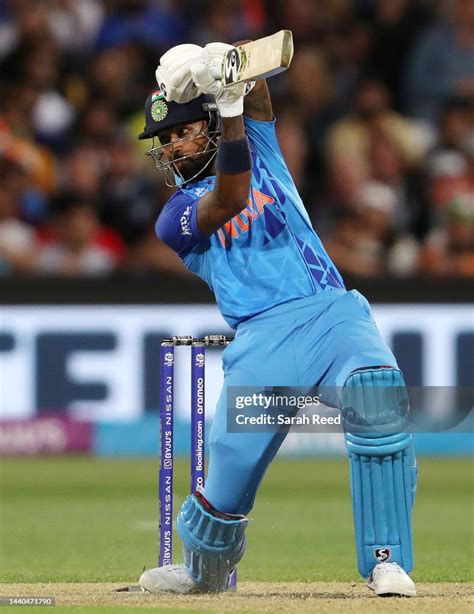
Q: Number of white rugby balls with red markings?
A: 0